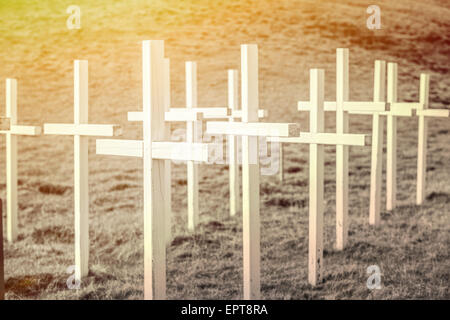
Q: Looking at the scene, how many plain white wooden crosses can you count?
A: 12